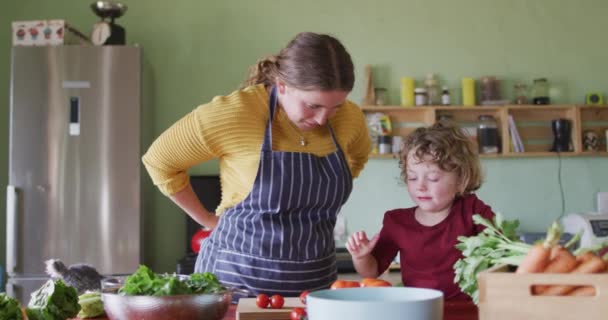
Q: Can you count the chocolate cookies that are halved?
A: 0